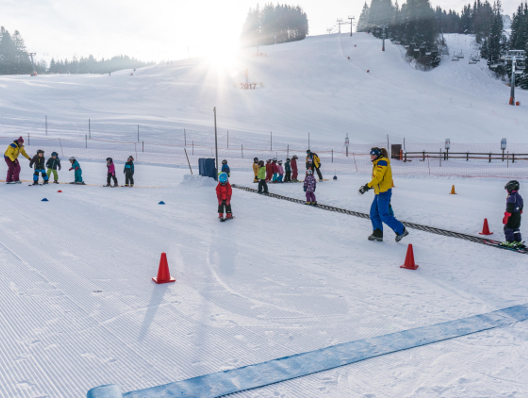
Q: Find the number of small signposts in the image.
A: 3